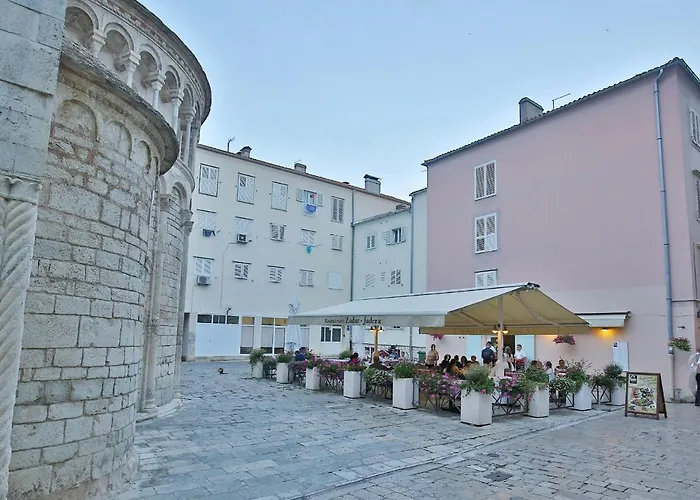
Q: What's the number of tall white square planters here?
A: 9